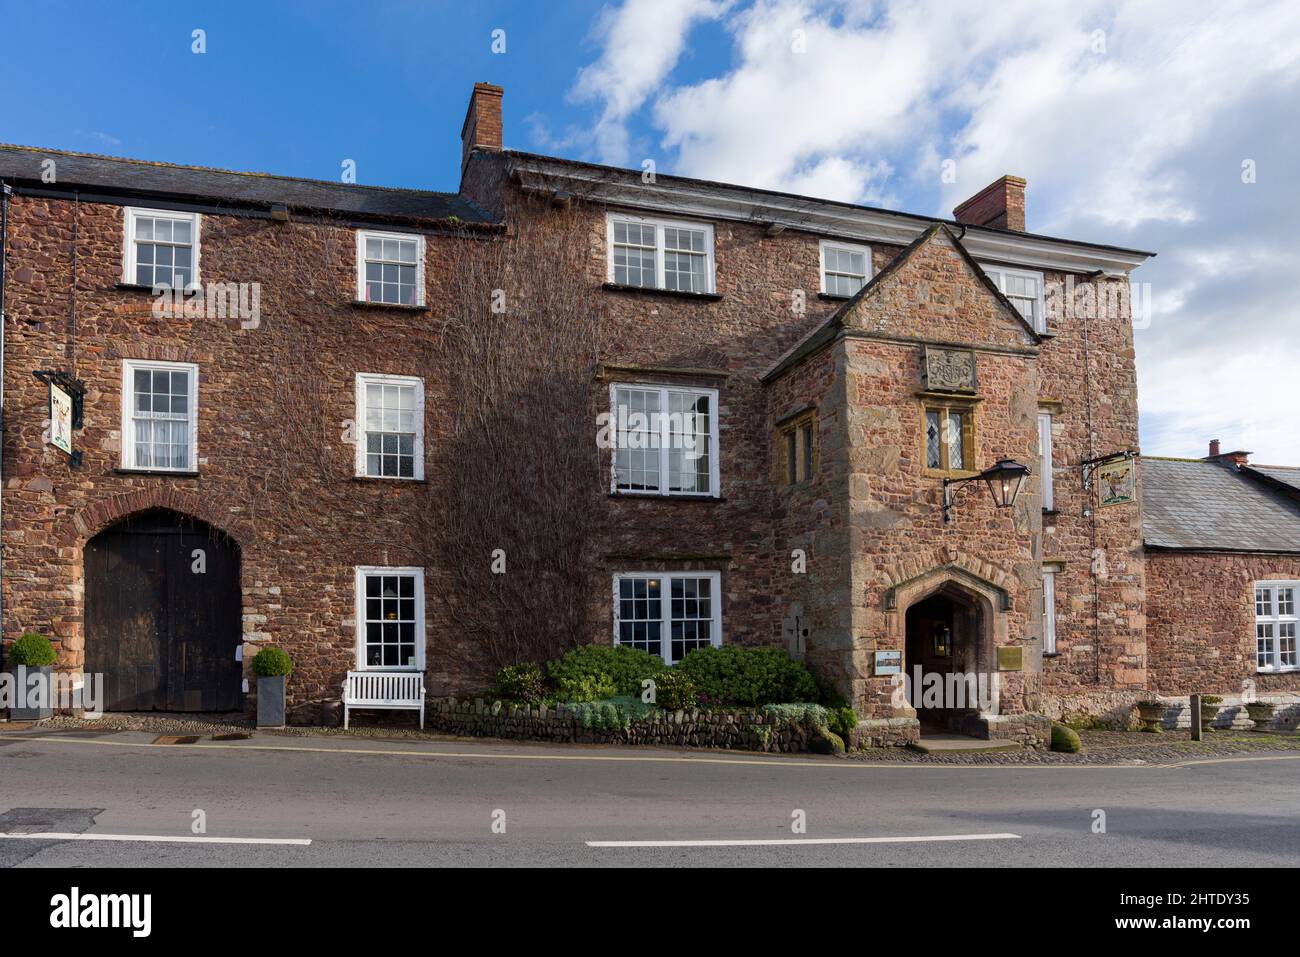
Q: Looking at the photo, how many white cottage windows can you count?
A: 13